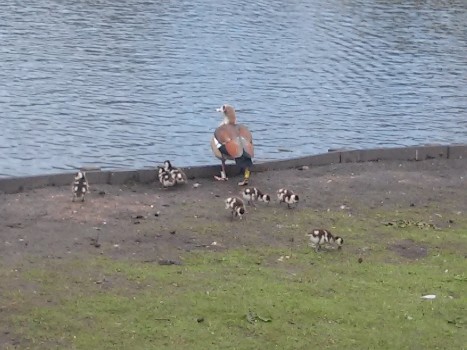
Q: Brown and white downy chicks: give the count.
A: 7